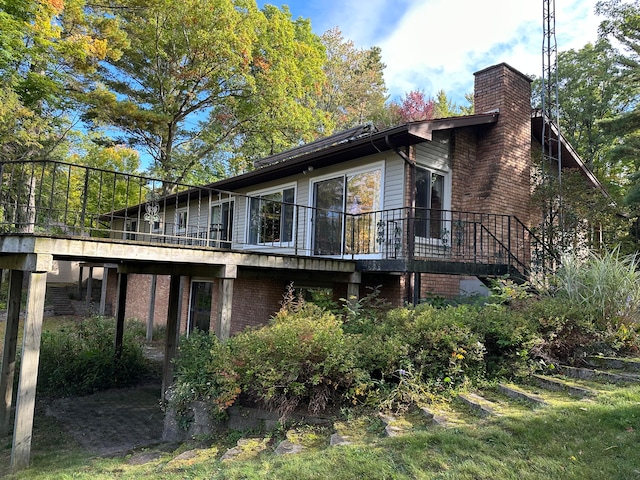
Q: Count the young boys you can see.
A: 0